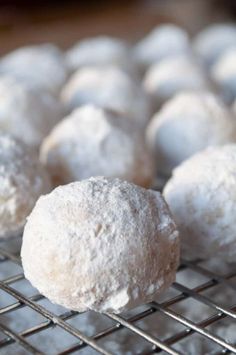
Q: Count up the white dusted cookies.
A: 13